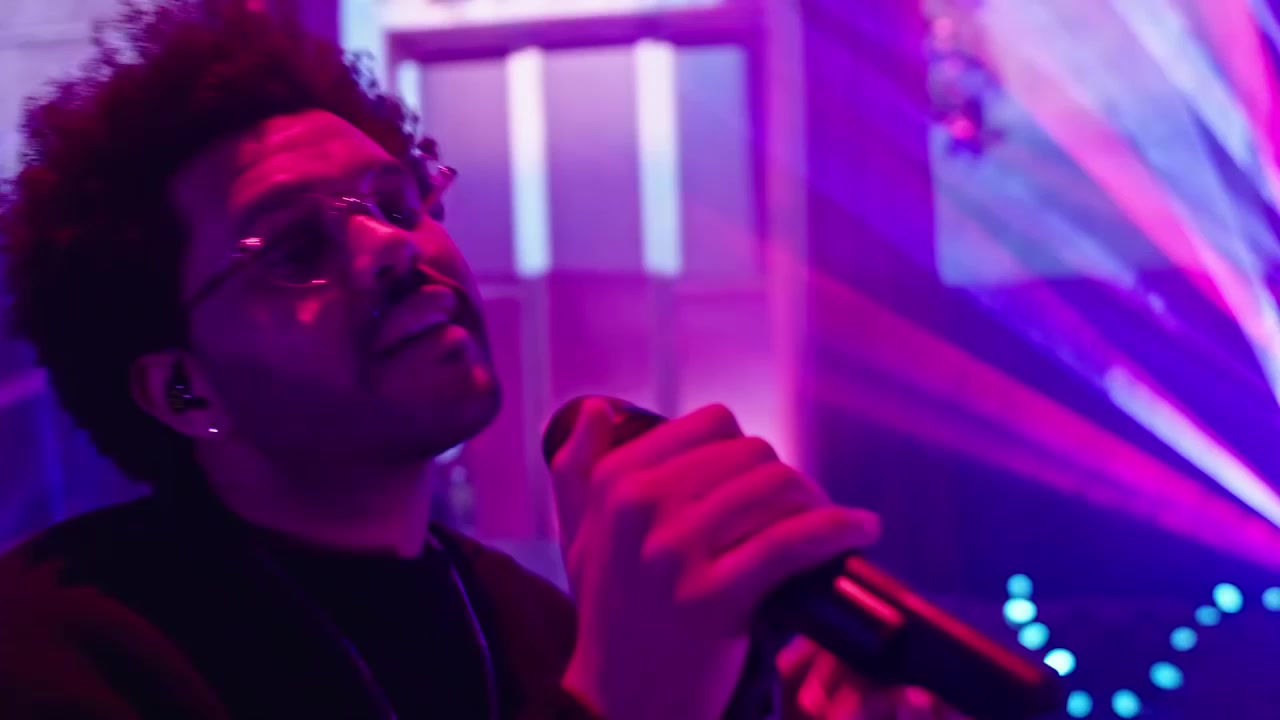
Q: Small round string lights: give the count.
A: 11